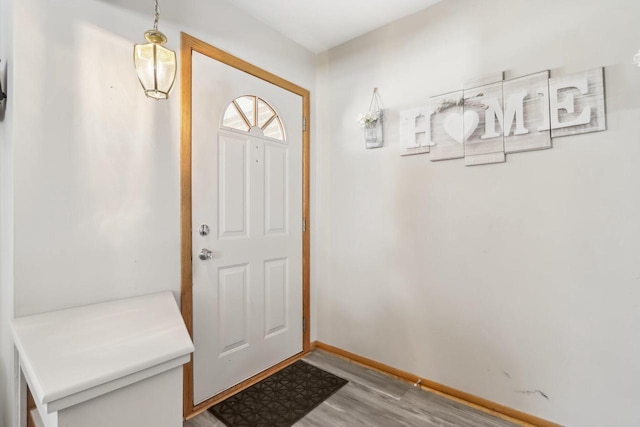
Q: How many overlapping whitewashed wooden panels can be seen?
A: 5